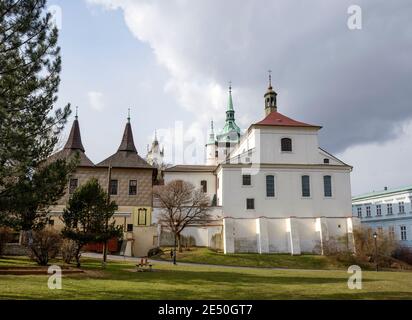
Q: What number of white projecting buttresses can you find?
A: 5